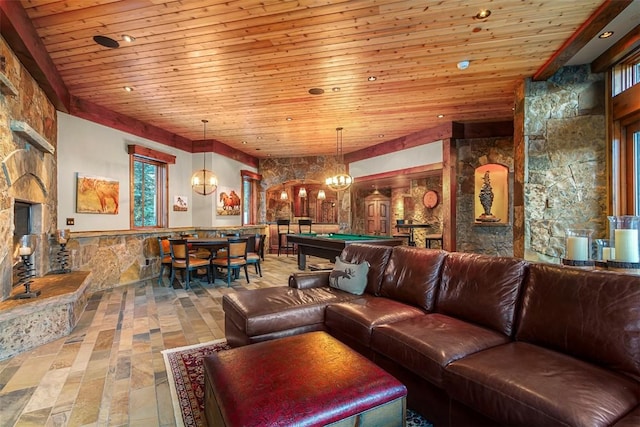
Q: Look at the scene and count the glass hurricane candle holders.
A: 5